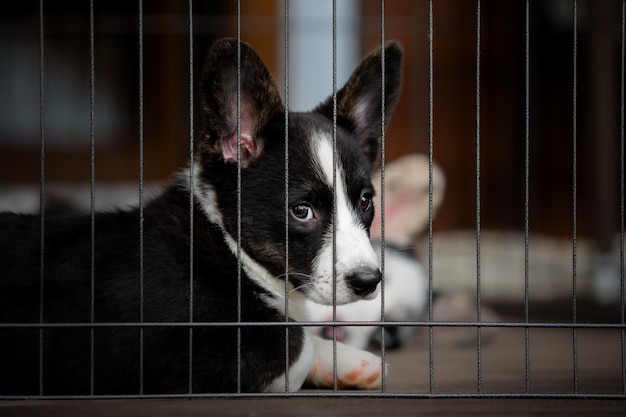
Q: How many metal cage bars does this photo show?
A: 15